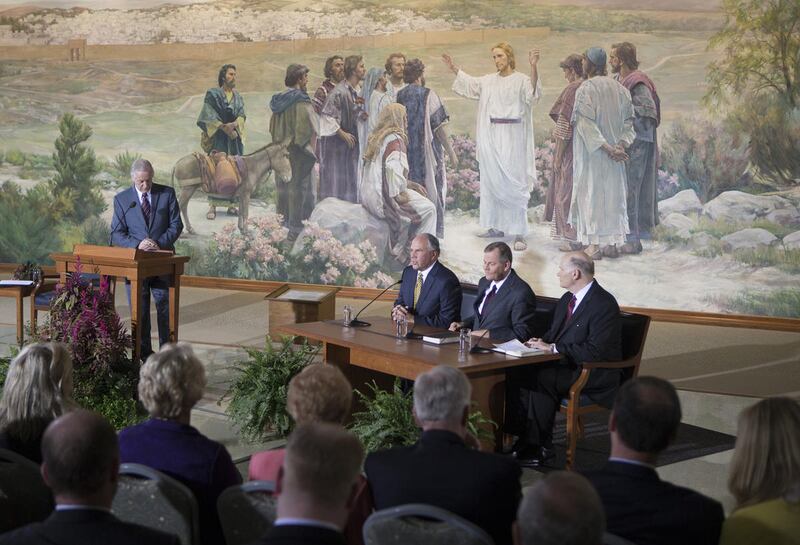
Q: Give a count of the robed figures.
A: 12